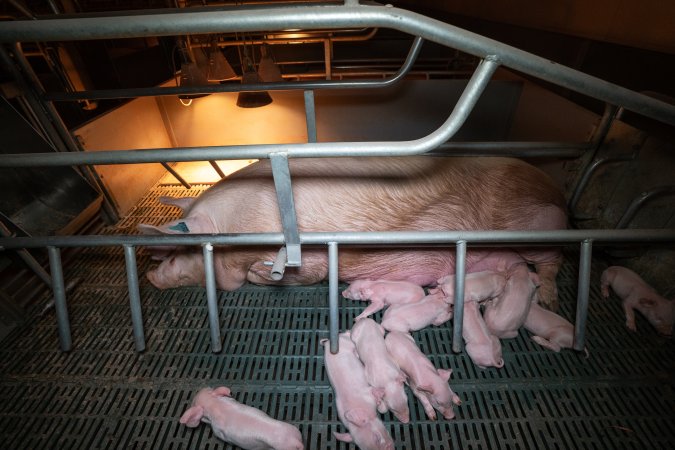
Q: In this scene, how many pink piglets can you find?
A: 11